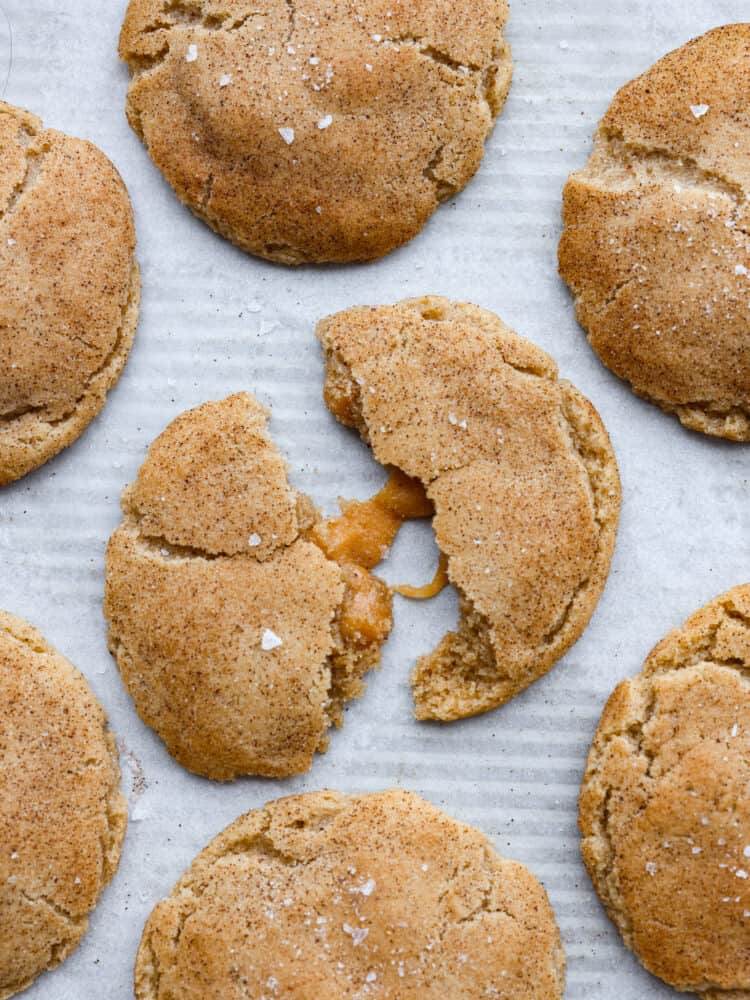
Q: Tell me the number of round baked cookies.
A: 7